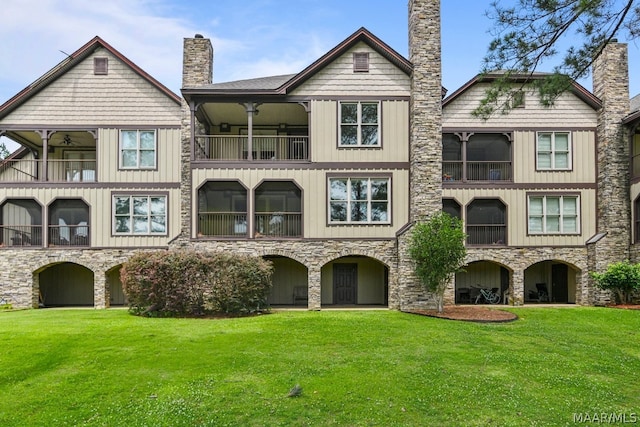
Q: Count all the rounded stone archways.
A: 6